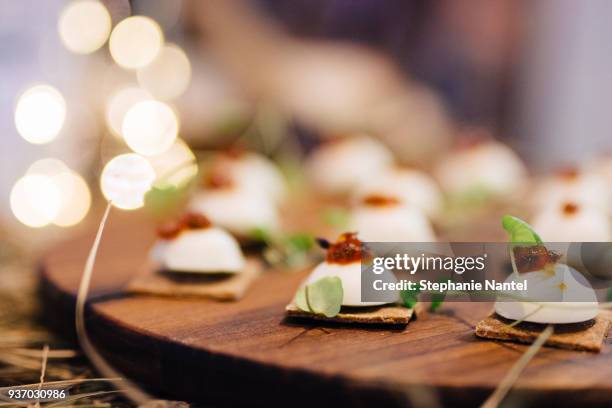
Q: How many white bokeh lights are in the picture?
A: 11